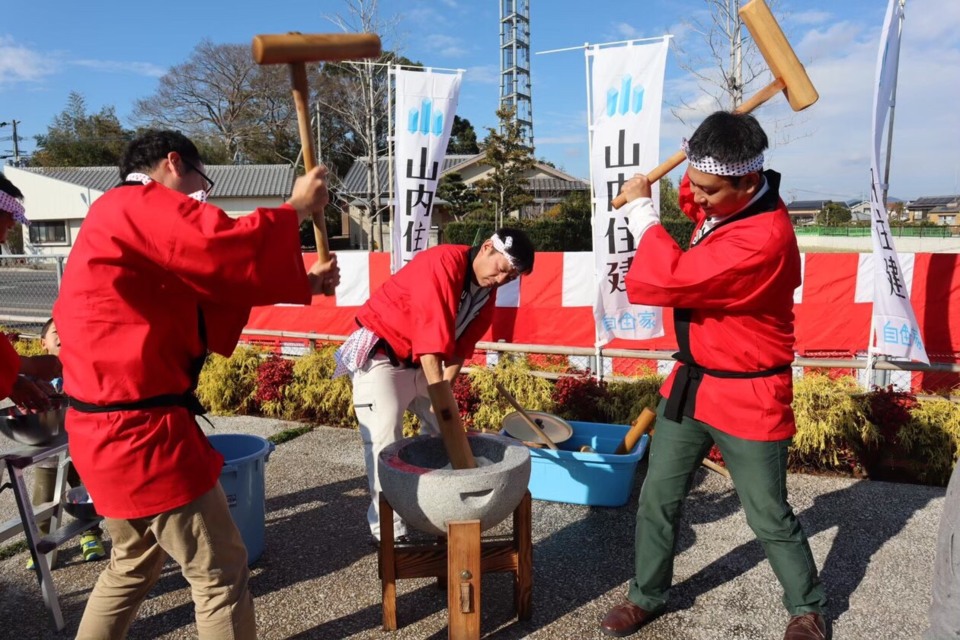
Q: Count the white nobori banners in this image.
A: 3